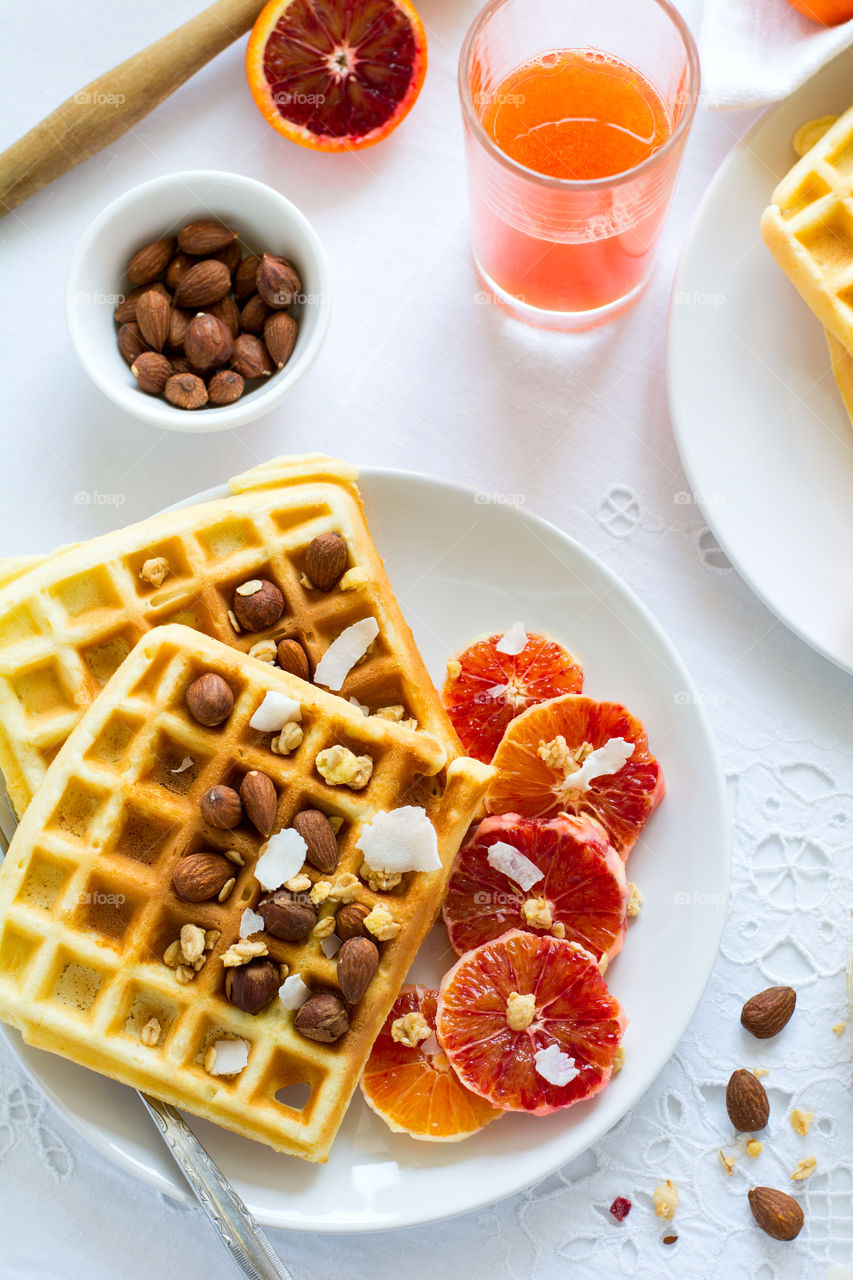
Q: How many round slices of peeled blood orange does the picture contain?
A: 5